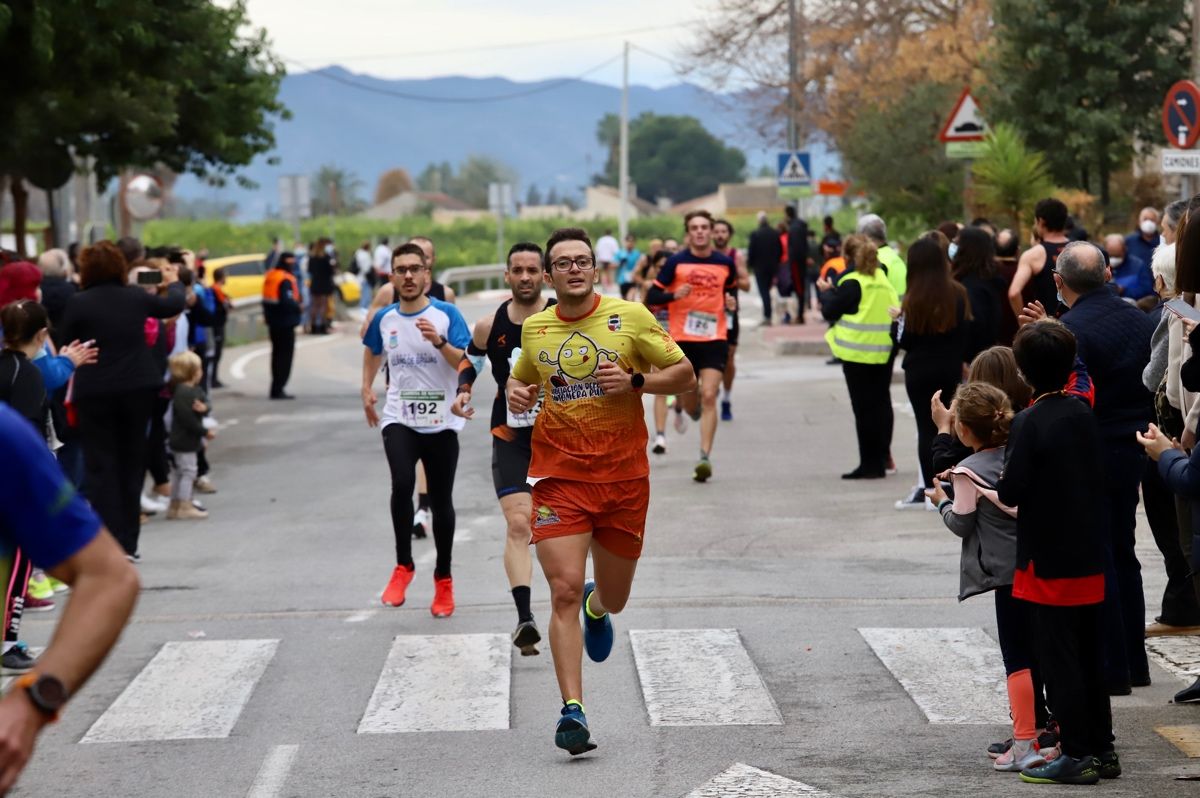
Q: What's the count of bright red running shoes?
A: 2